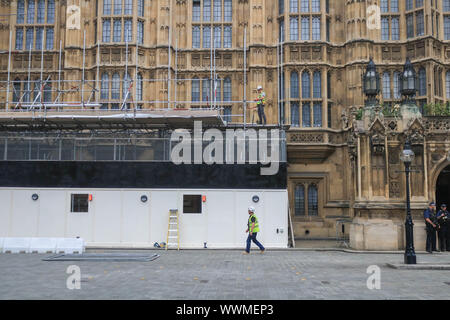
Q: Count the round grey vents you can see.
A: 3